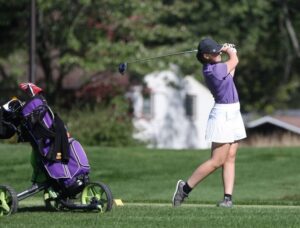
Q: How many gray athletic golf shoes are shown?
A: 2